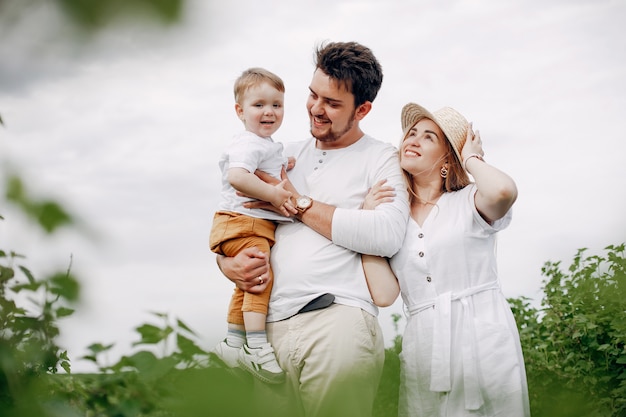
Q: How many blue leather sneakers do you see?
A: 0